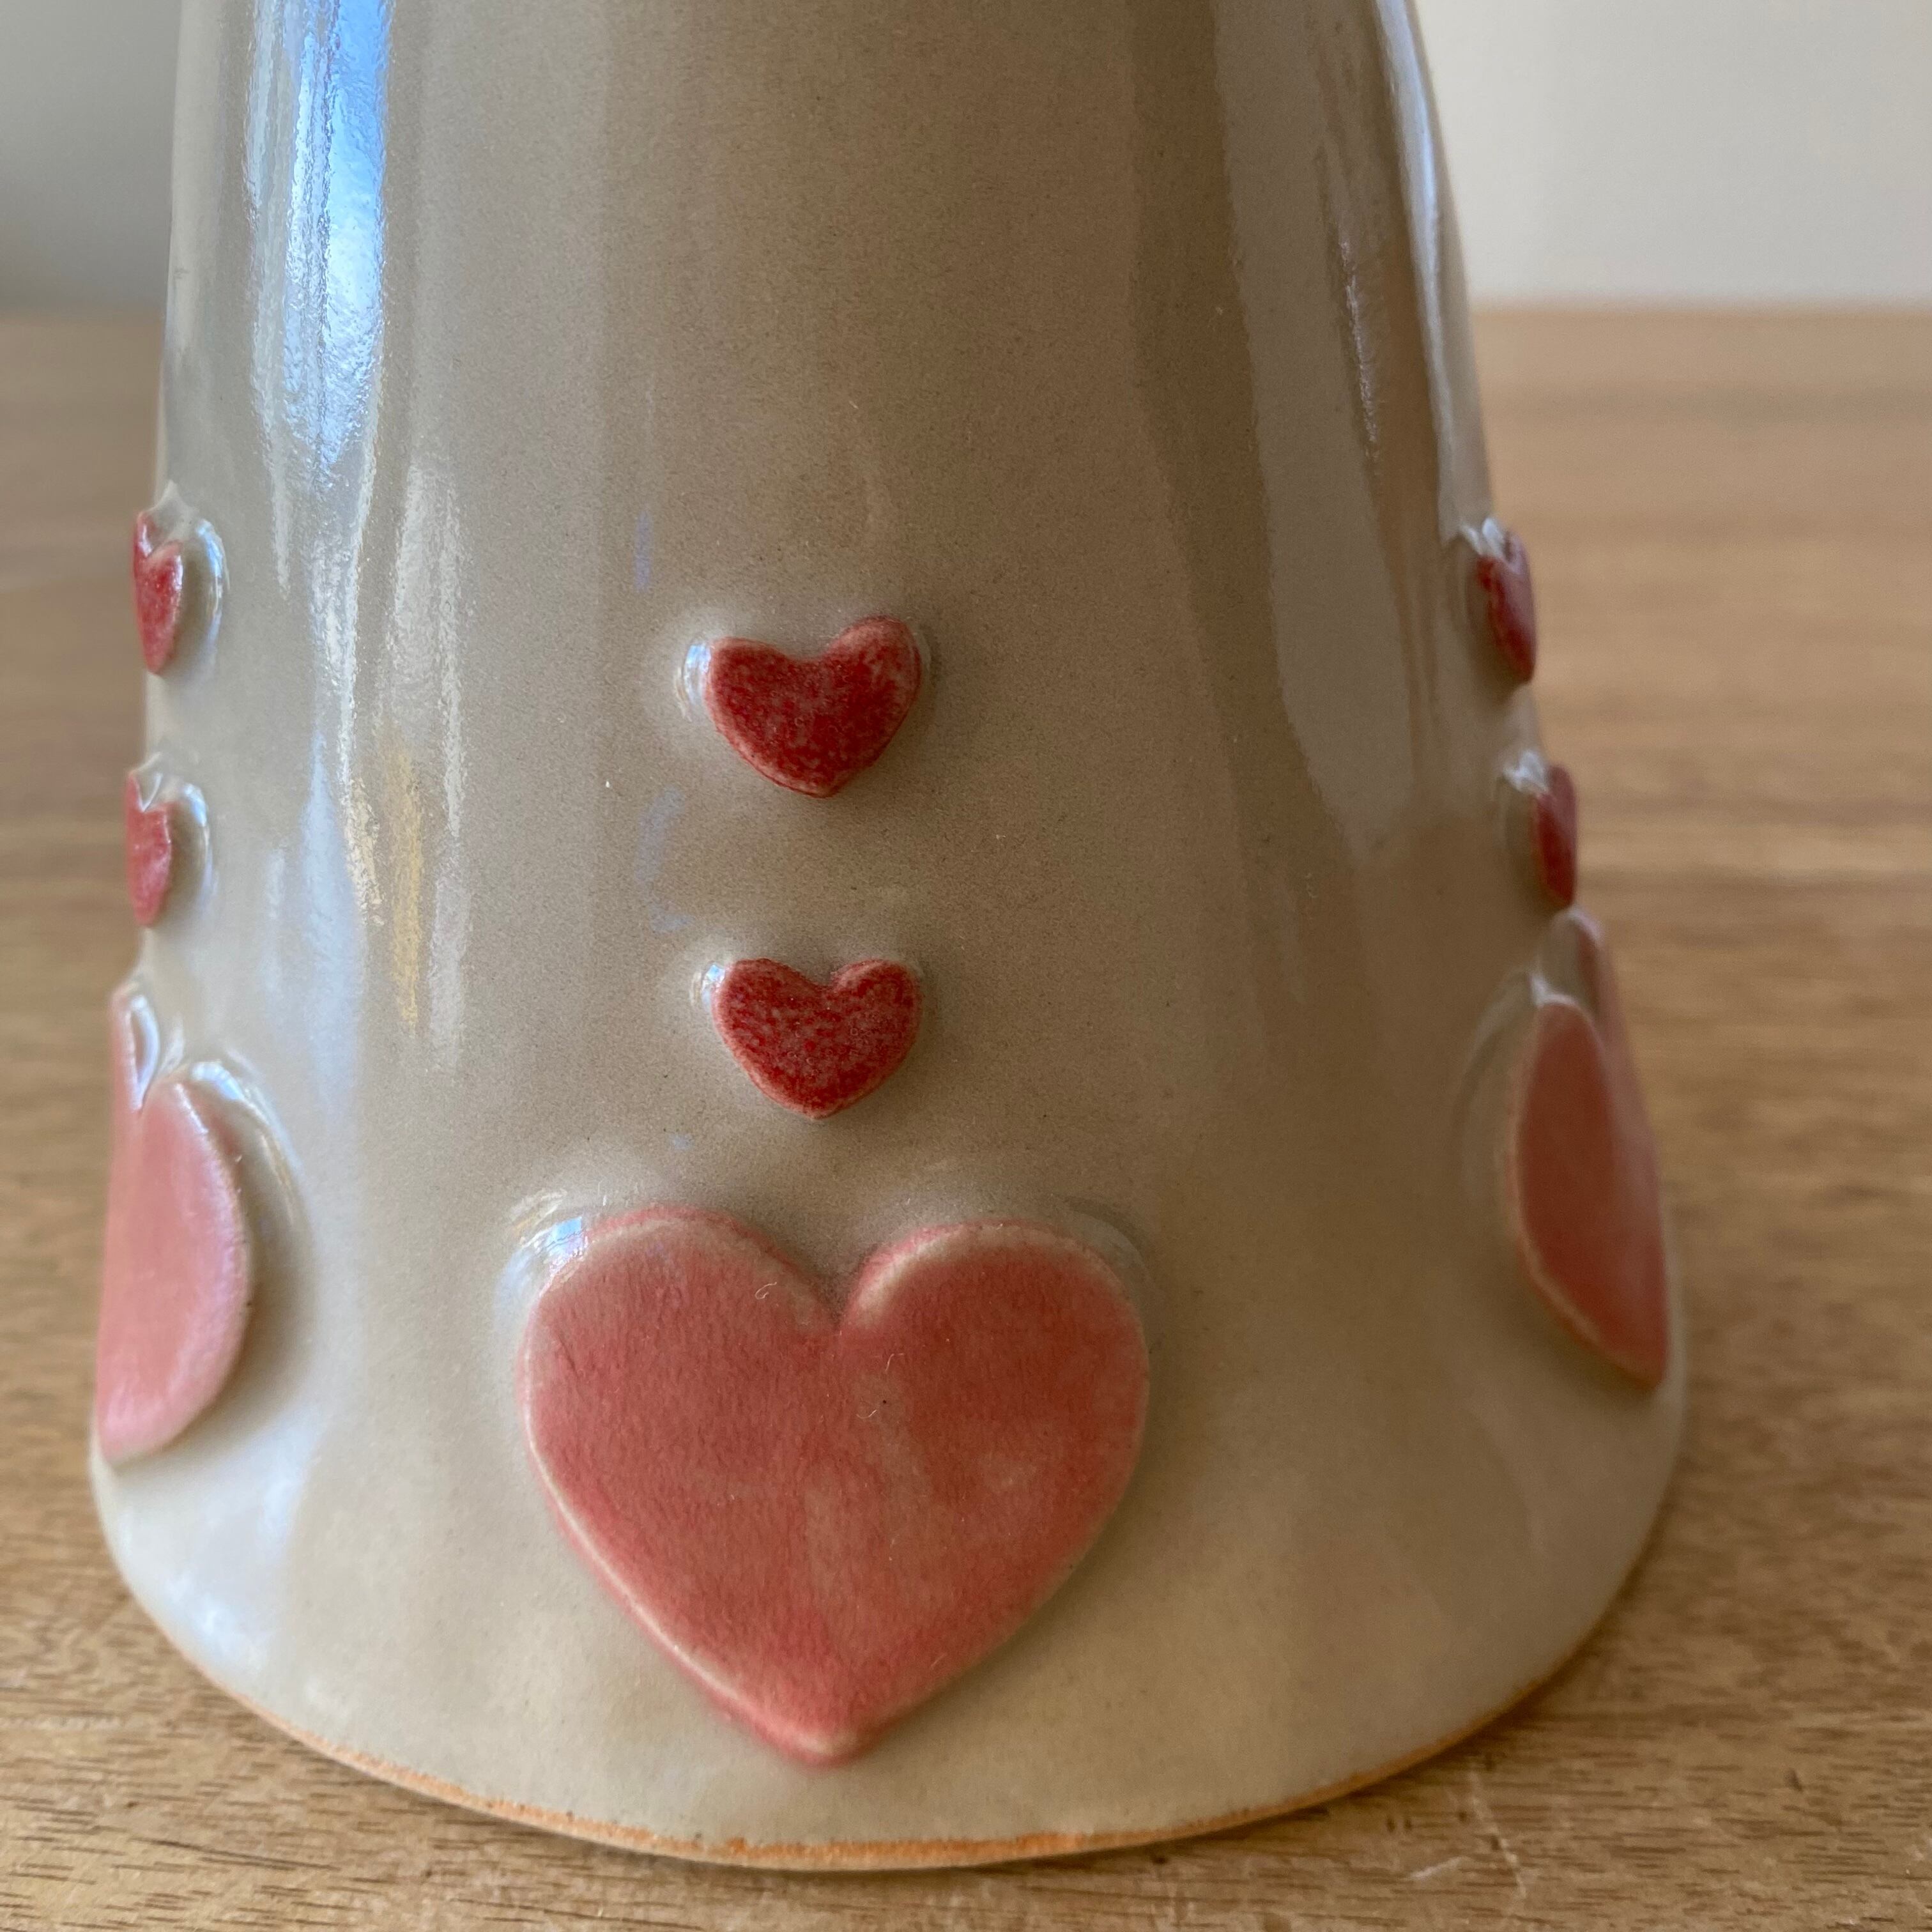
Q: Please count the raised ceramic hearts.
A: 9